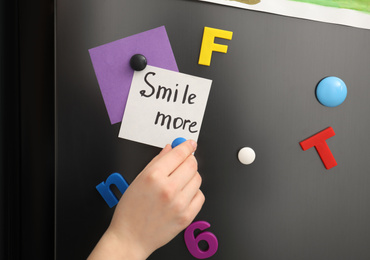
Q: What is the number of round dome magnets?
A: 4